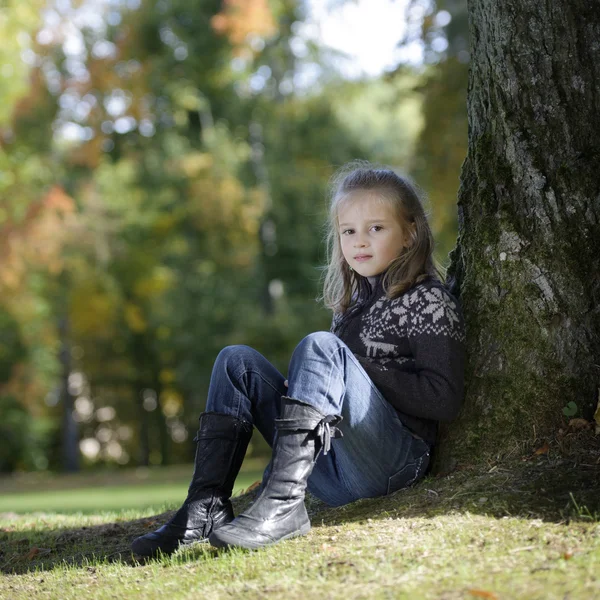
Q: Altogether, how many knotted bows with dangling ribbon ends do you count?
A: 1